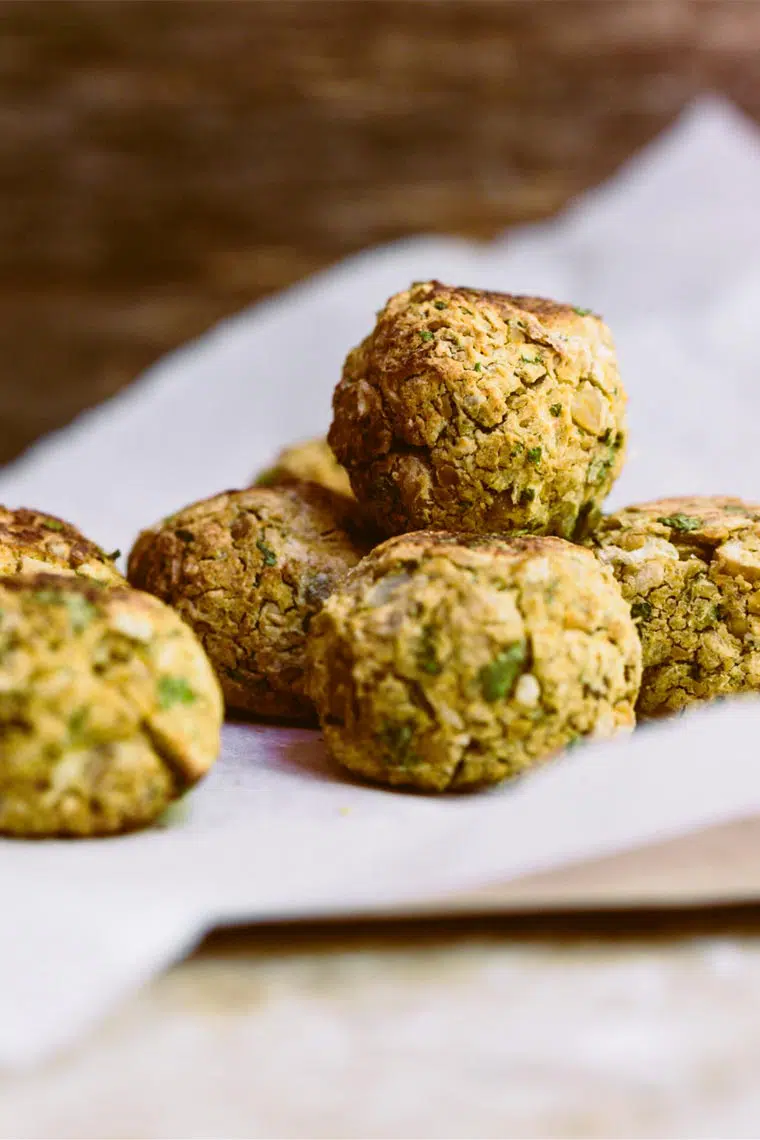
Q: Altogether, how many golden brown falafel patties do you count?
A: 7